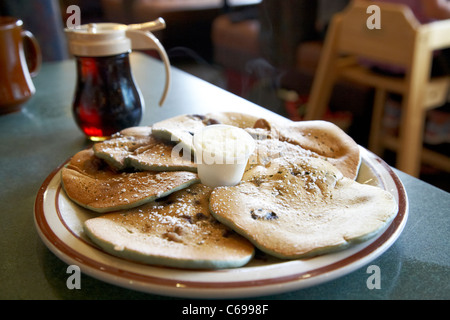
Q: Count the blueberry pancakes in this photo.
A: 6